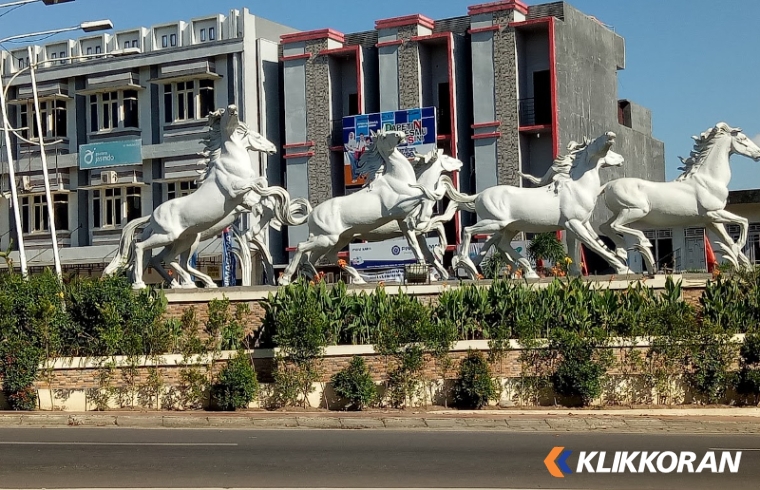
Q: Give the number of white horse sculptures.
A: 7